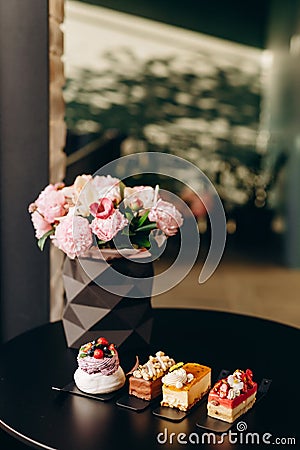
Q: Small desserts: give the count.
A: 4